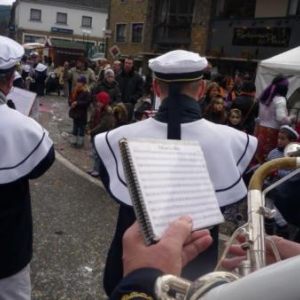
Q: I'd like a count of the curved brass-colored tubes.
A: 1